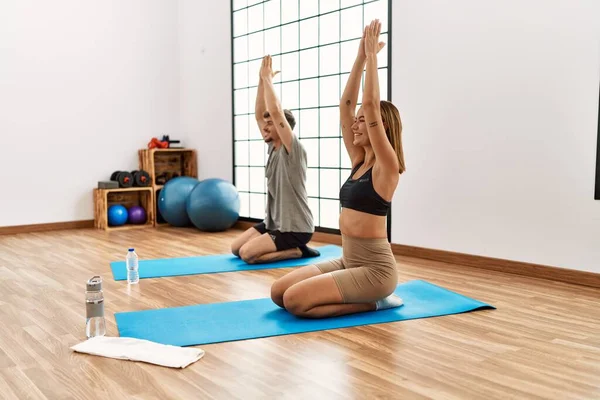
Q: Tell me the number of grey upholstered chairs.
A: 0